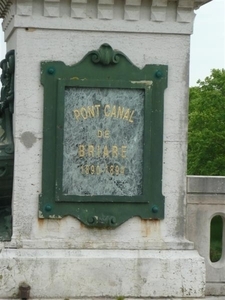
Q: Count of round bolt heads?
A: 4